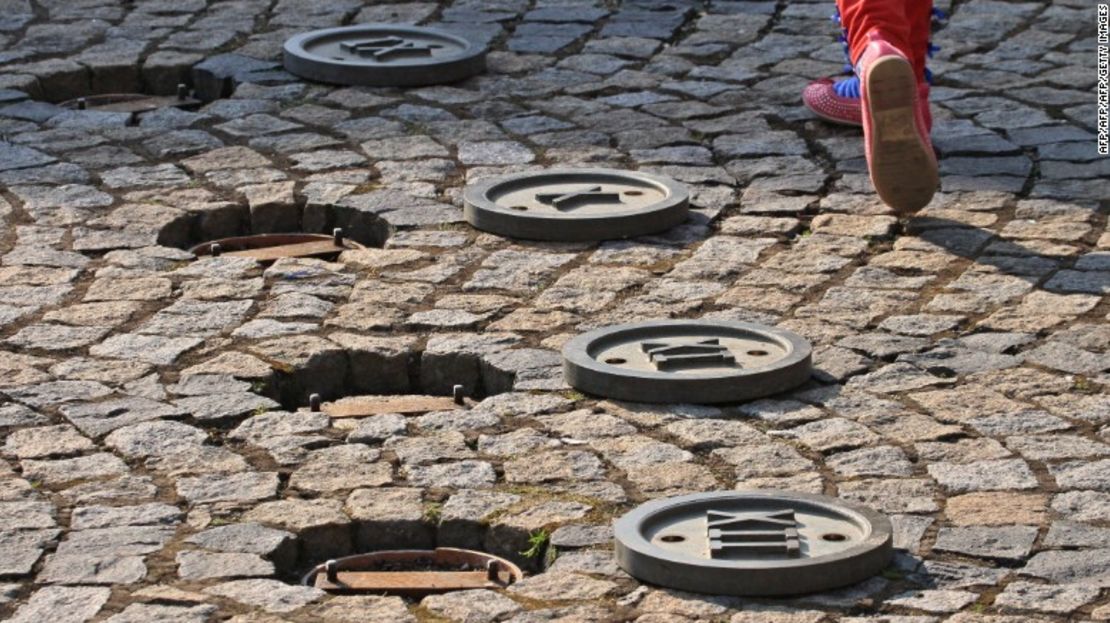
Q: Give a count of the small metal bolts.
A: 8